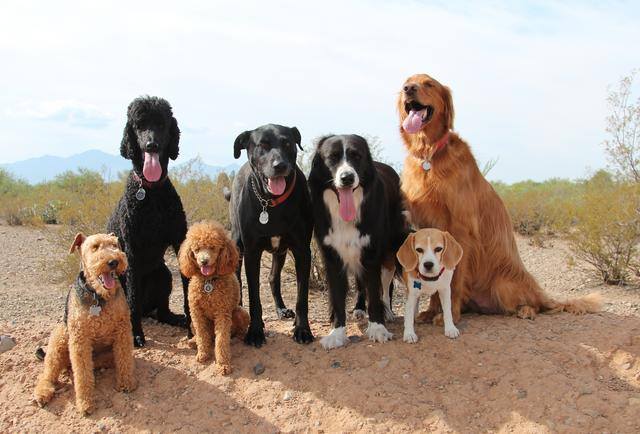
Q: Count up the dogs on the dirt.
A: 7